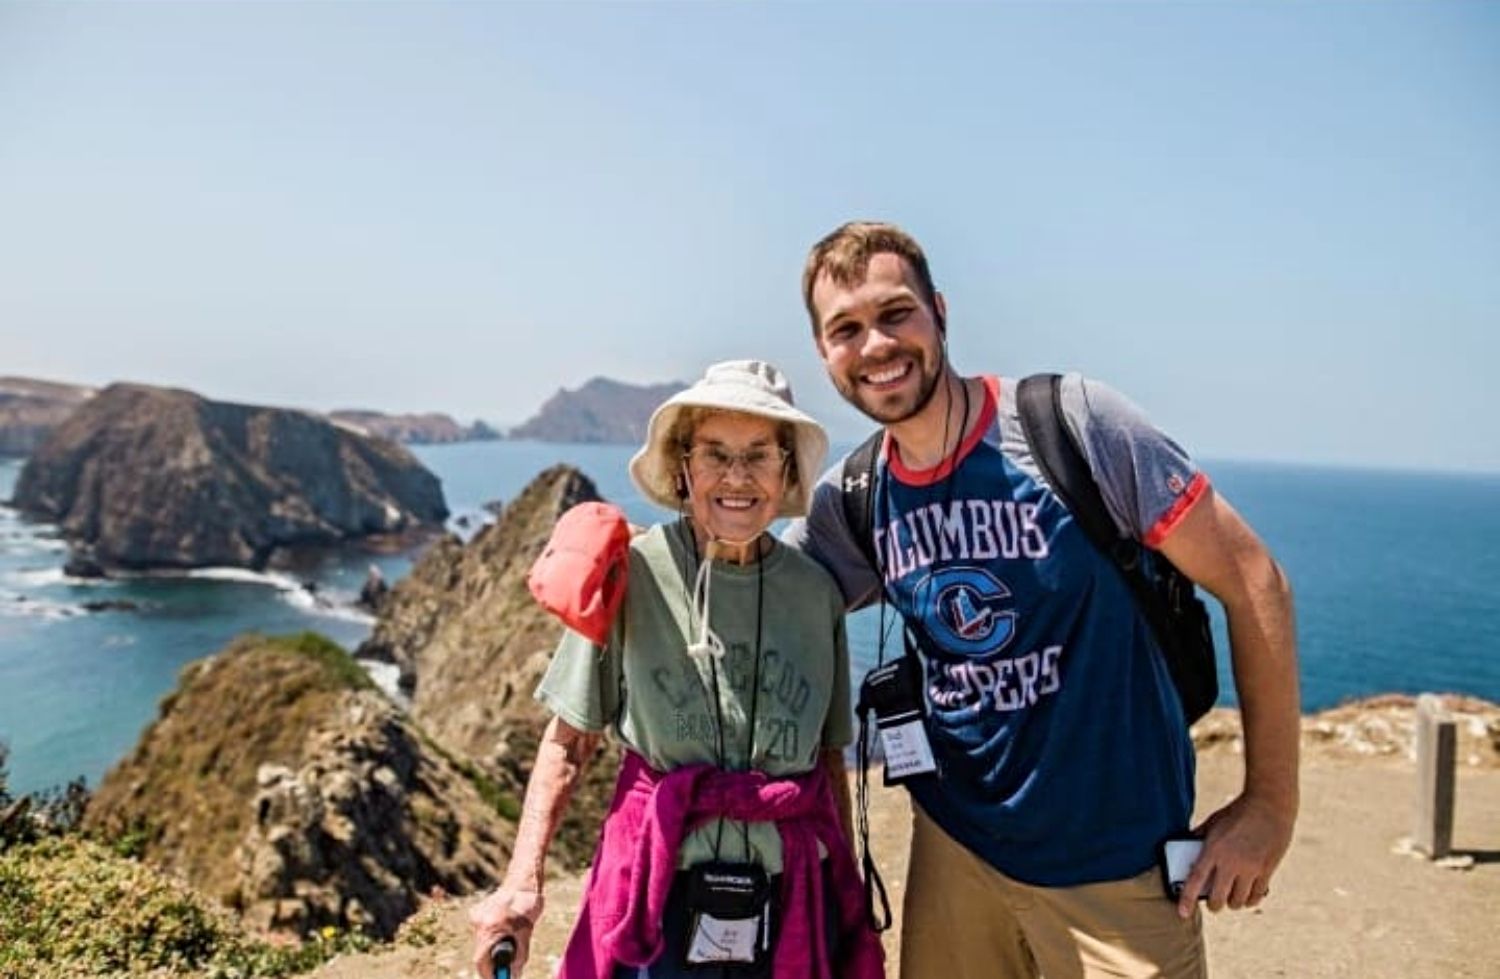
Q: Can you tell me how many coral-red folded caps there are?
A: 1